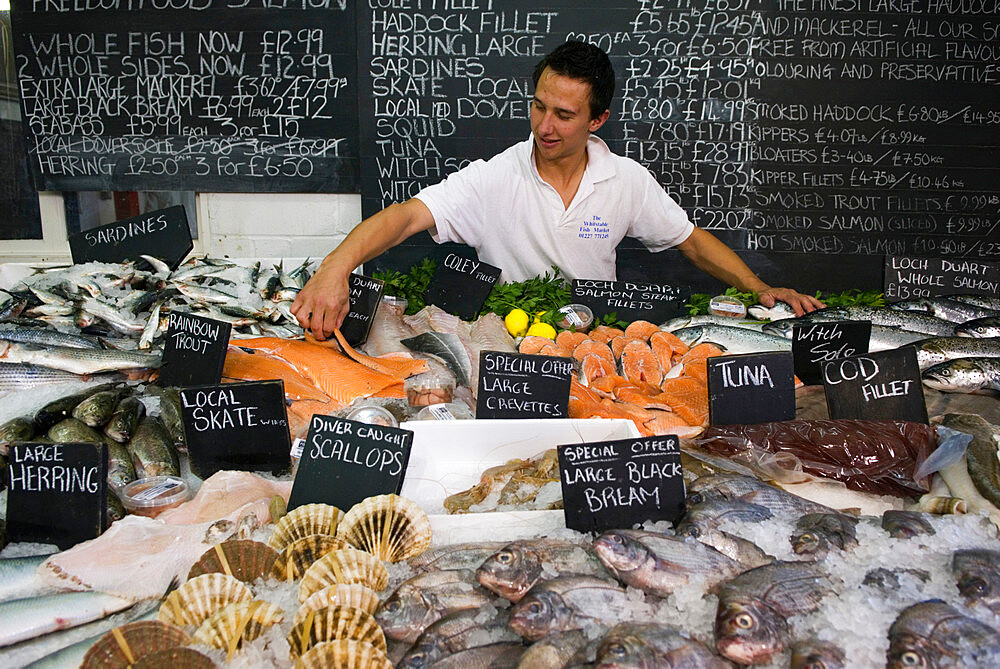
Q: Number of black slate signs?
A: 14